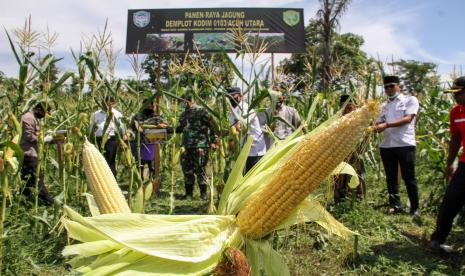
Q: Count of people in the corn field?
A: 9